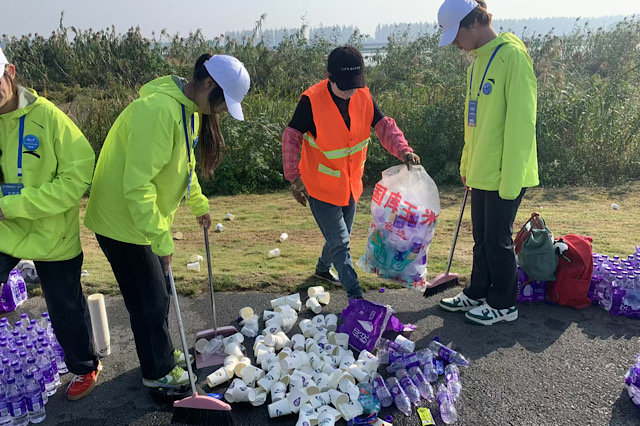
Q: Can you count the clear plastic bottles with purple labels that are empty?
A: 11